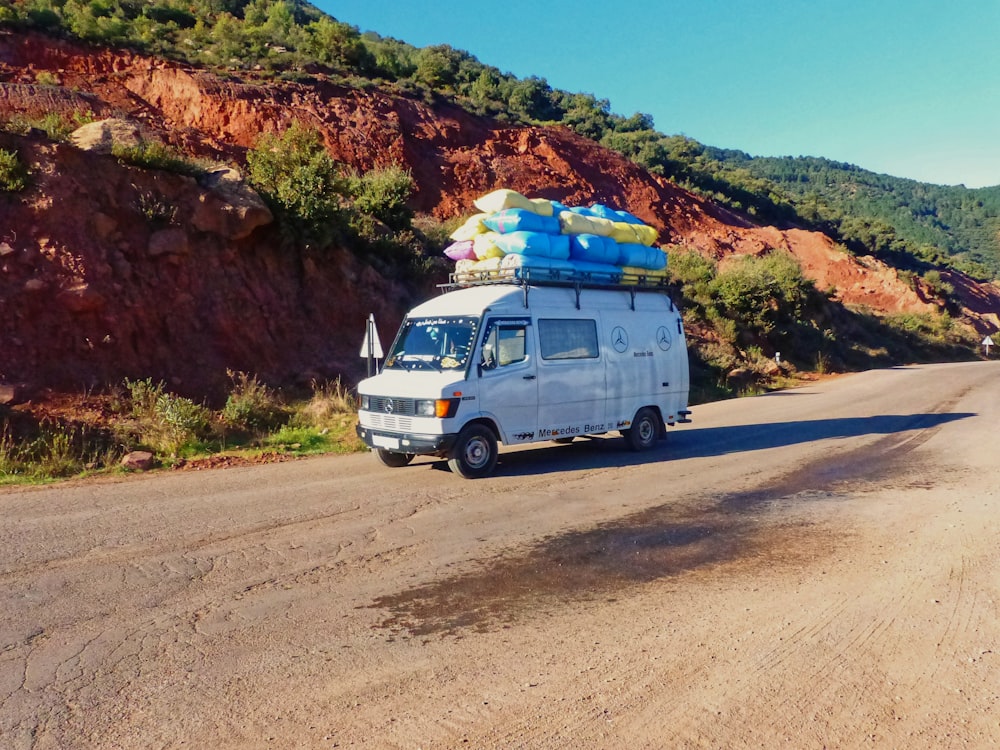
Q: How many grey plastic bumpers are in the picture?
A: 1